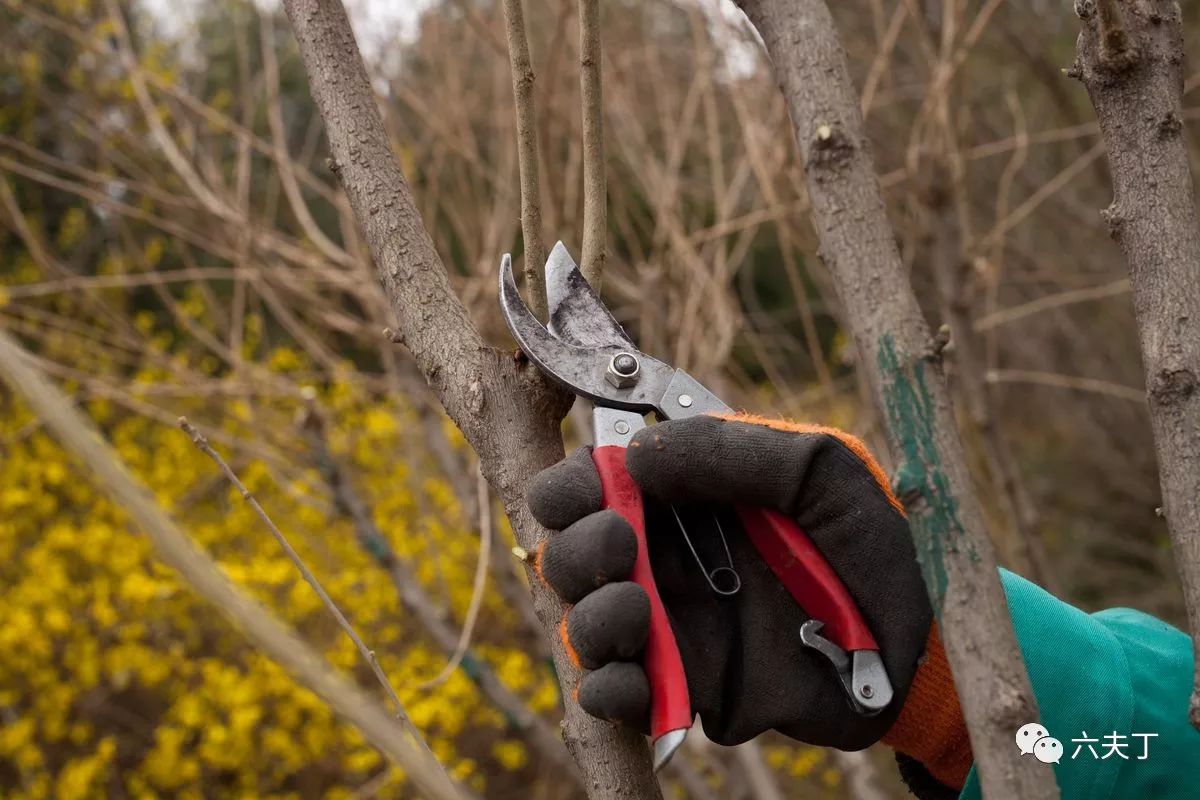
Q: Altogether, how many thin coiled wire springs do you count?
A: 1